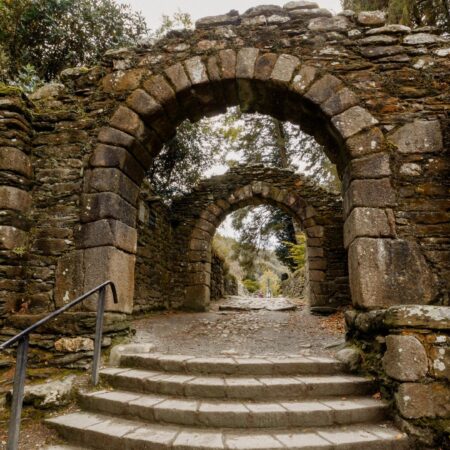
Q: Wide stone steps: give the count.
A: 4